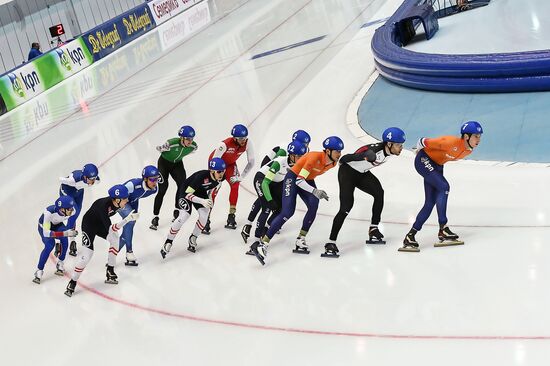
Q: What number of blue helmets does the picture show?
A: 12